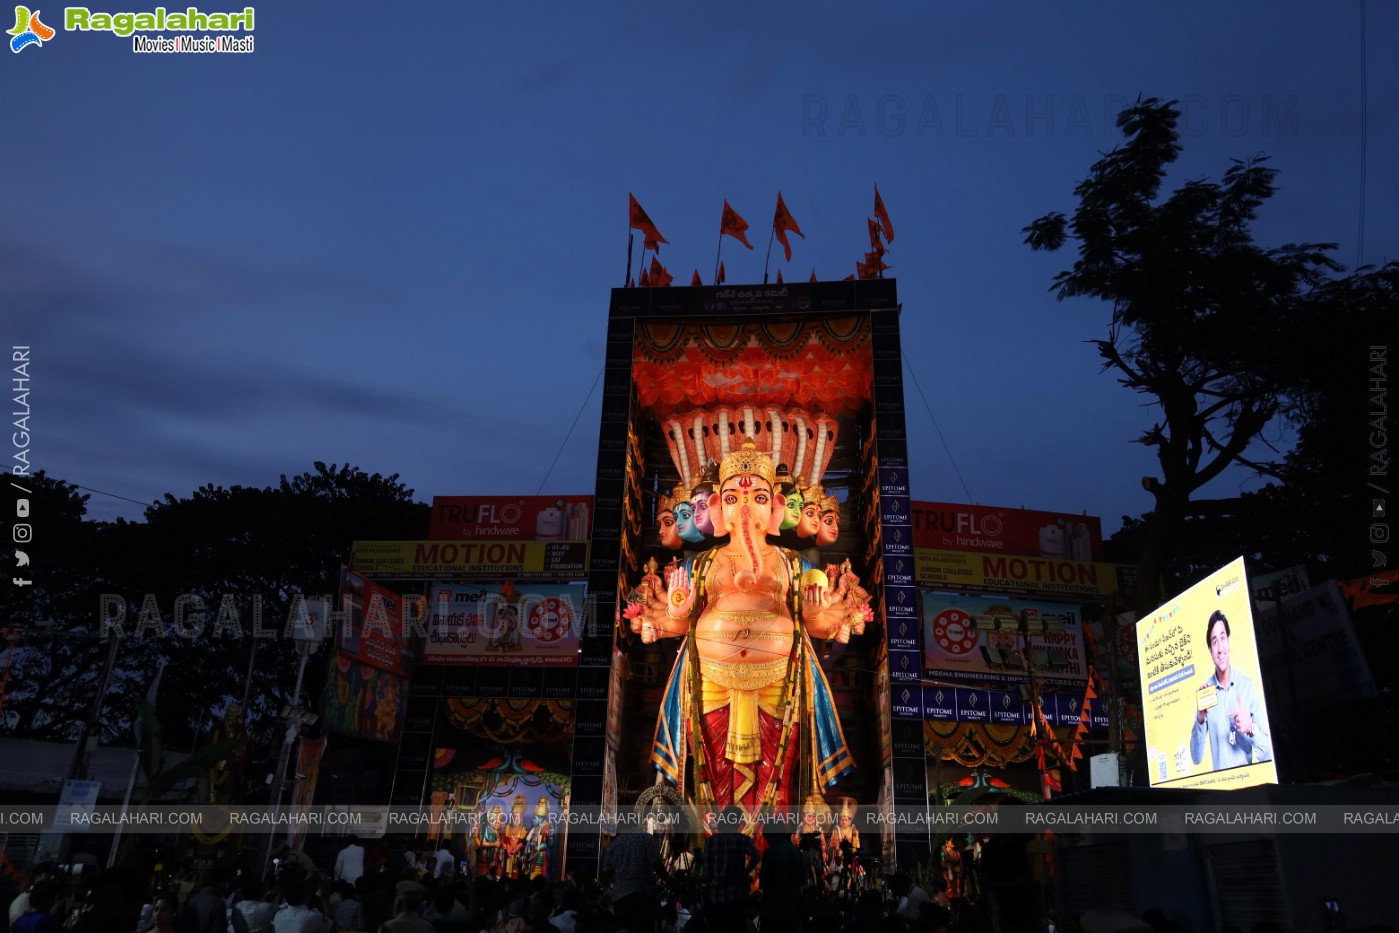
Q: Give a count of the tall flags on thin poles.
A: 4